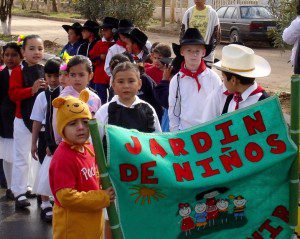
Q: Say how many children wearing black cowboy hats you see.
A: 6